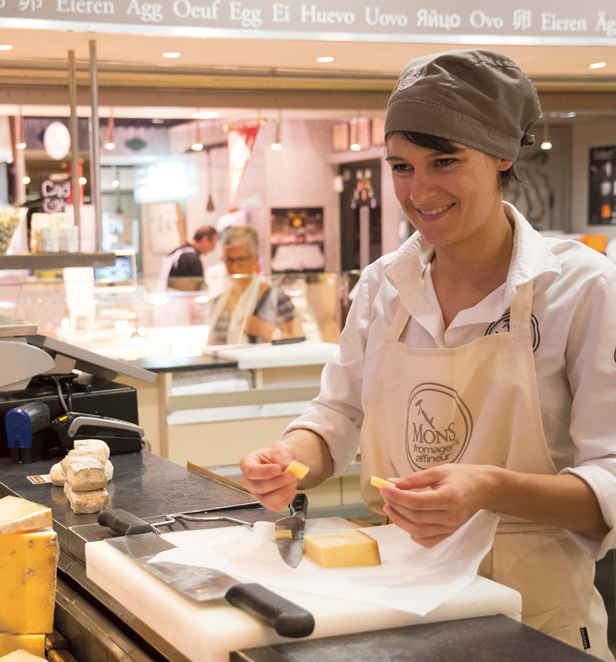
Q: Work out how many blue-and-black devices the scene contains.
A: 1